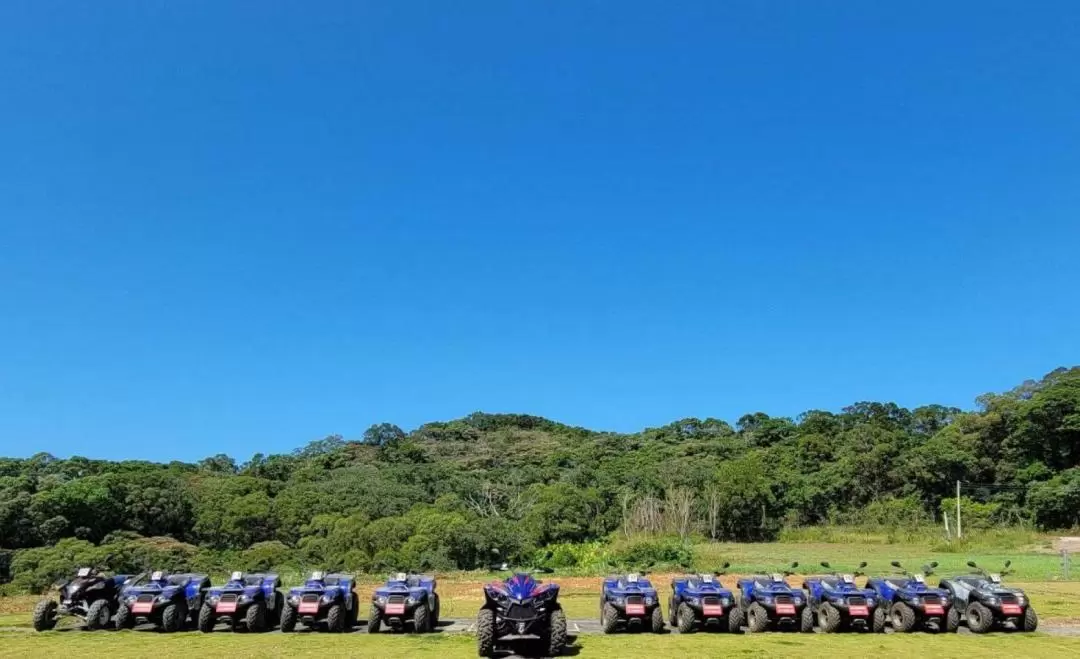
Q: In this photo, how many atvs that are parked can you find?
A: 12